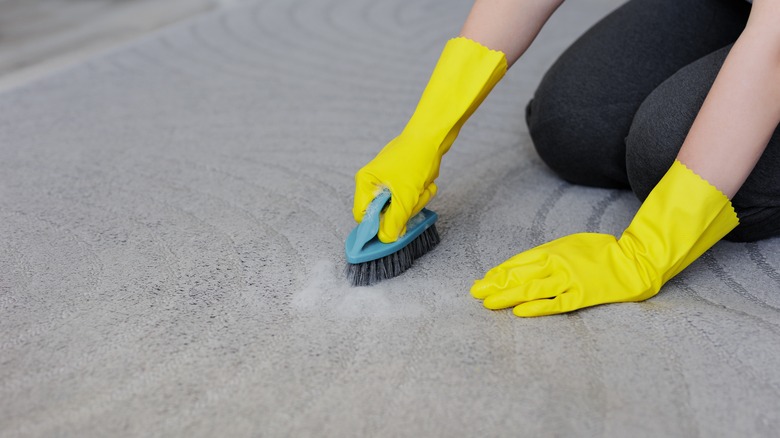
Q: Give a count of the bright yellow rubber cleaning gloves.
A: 2